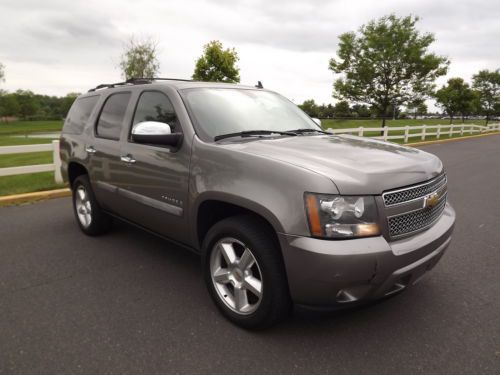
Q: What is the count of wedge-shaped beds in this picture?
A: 0